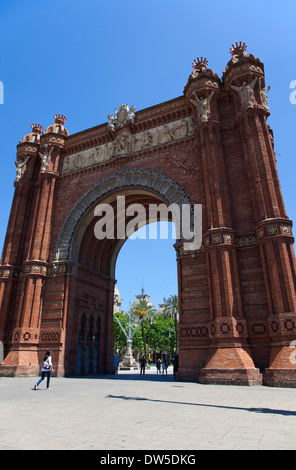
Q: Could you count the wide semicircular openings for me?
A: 1